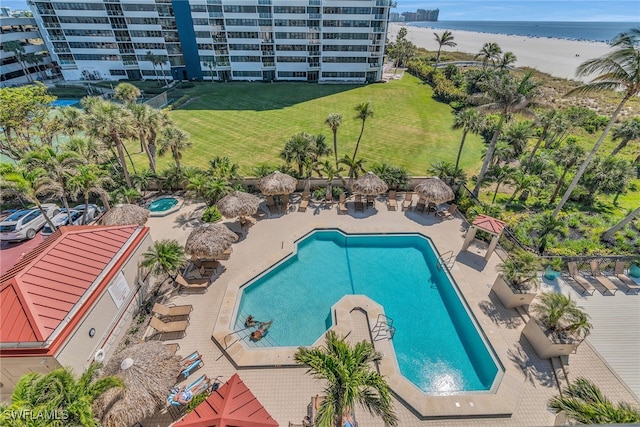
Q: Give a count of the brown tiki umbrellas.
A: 7